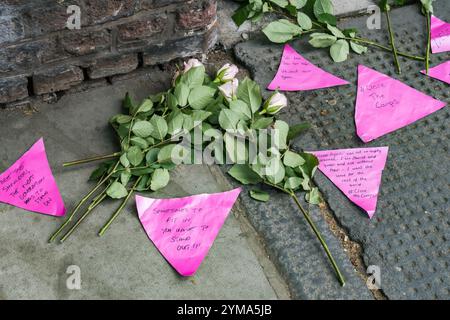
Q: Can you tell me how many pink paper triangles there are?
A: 7